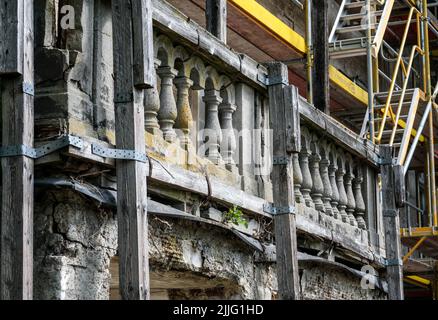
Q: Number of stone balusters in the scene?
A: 13